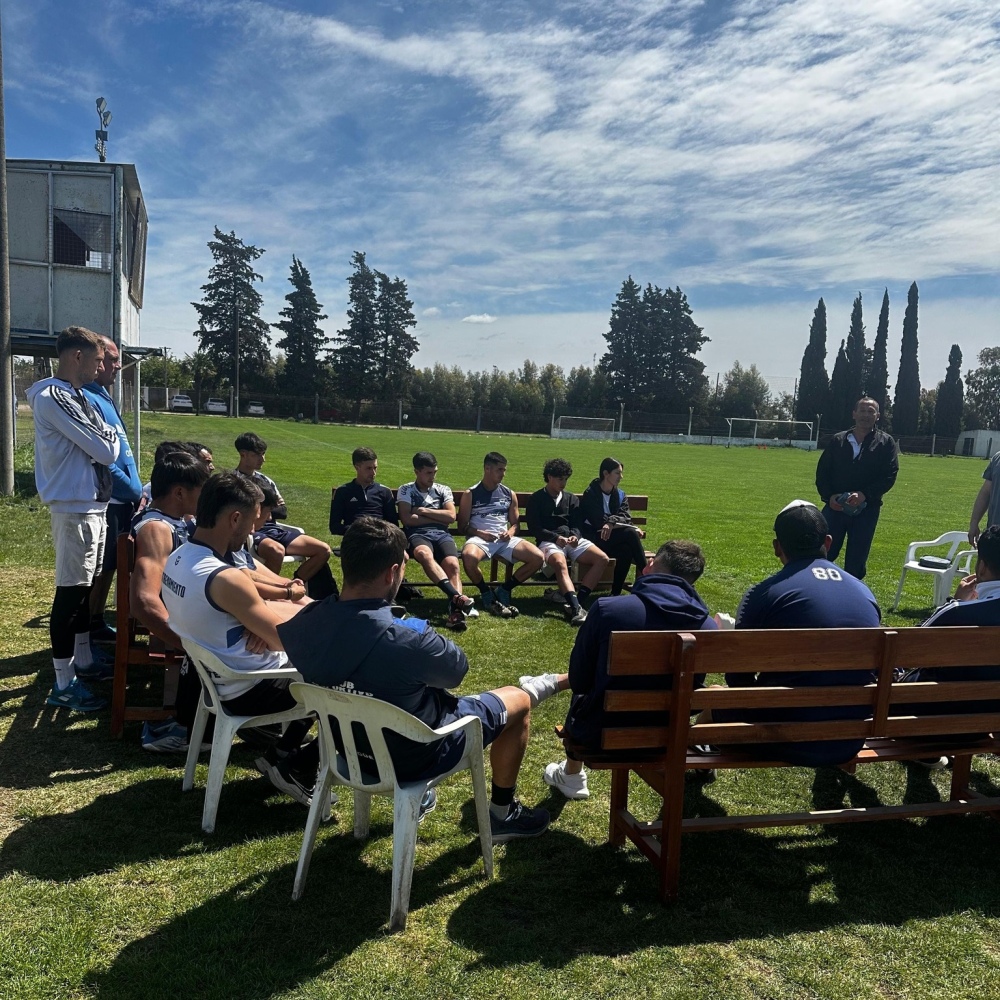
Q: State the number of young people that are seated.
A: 15